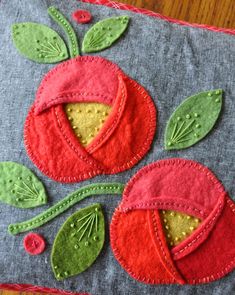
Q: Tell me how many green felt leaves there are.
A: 5